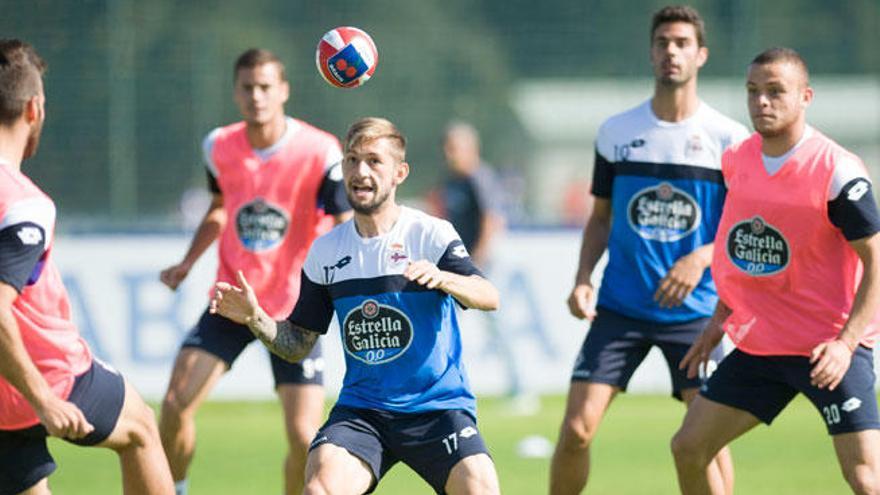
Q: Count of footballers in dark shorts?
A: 5